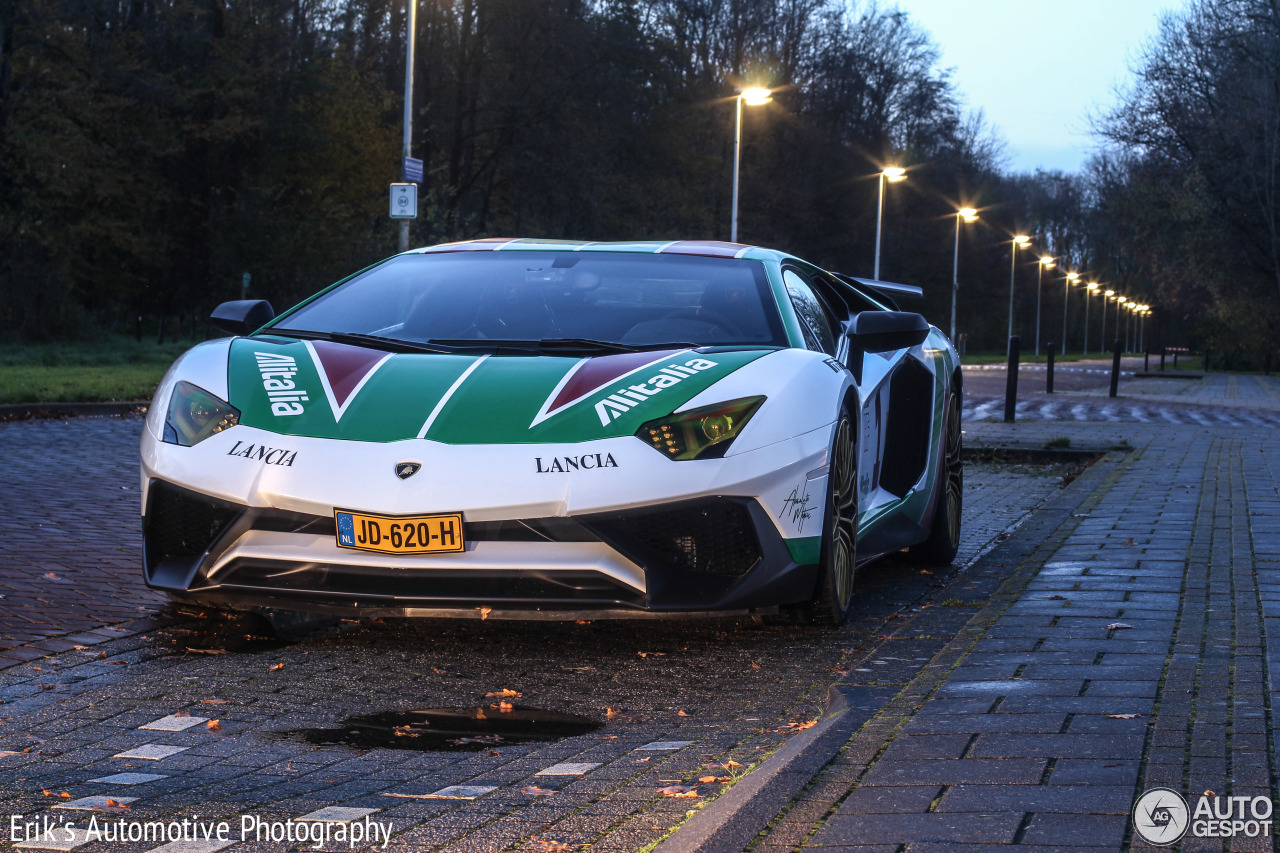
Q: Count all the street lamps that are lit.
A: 12